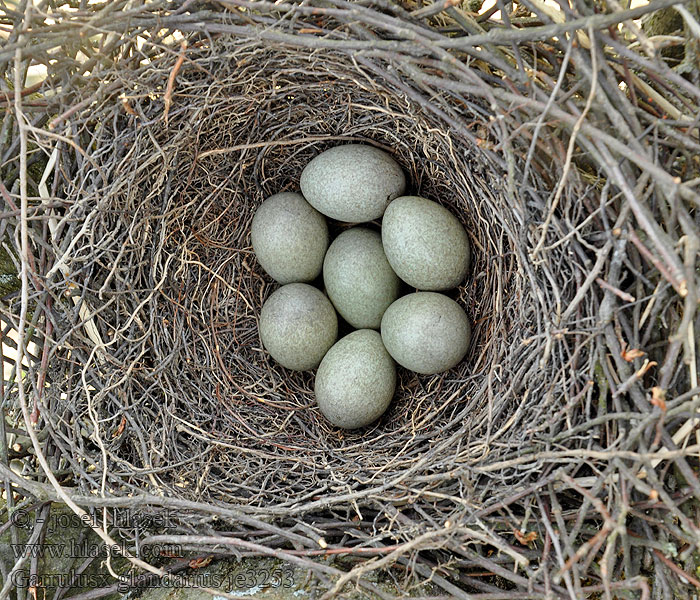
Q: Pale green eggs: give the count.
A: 7